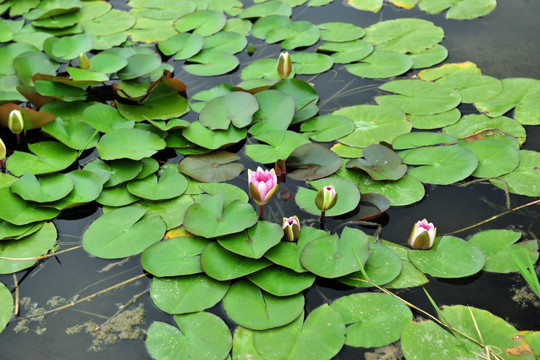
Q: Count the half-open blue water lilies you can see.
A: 0